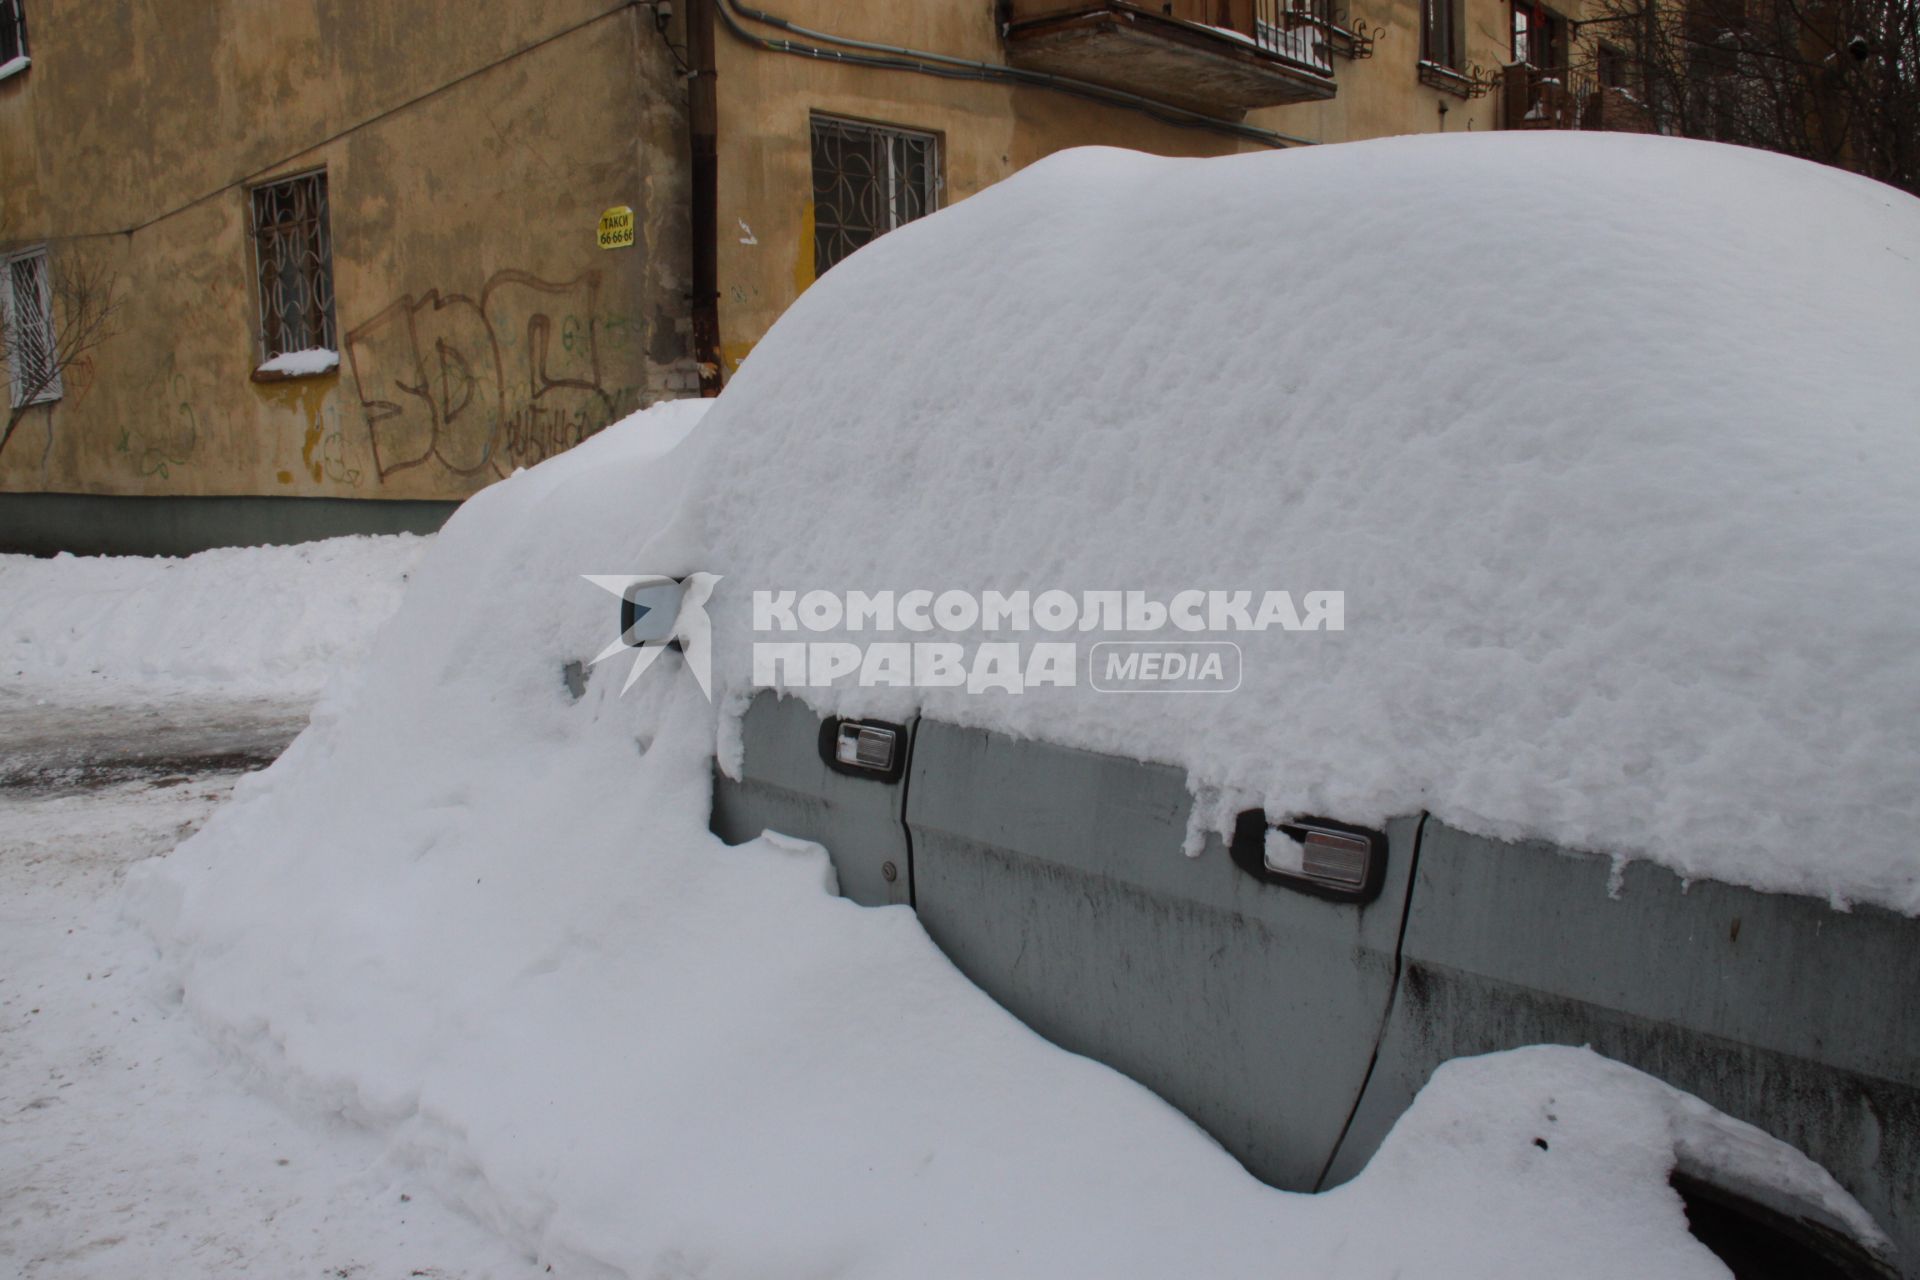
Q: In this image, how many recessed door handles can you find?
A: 2